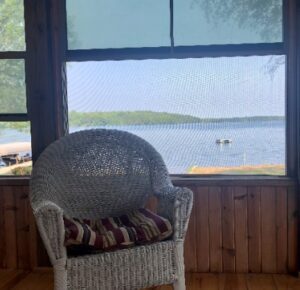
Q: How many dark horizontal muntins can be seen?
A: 3